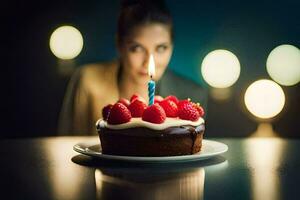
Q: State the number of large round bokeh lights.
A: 4